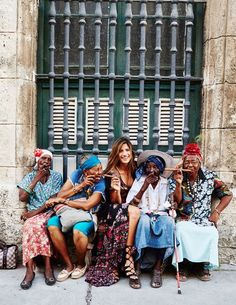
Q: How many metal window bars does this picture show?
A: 10